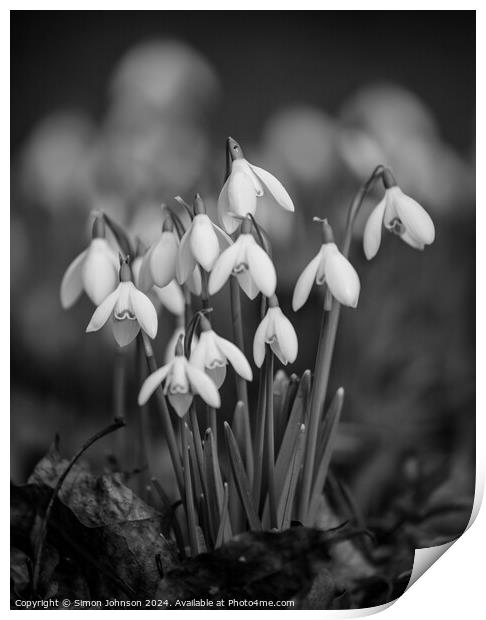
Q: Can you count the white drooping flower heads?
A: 11